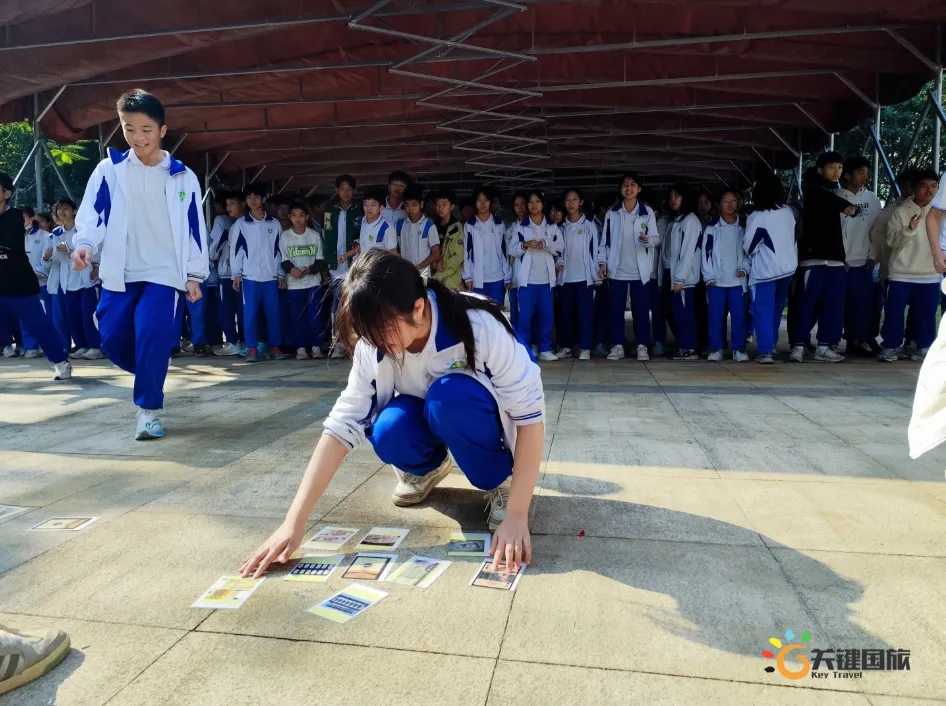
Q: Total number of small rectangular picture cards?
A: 11